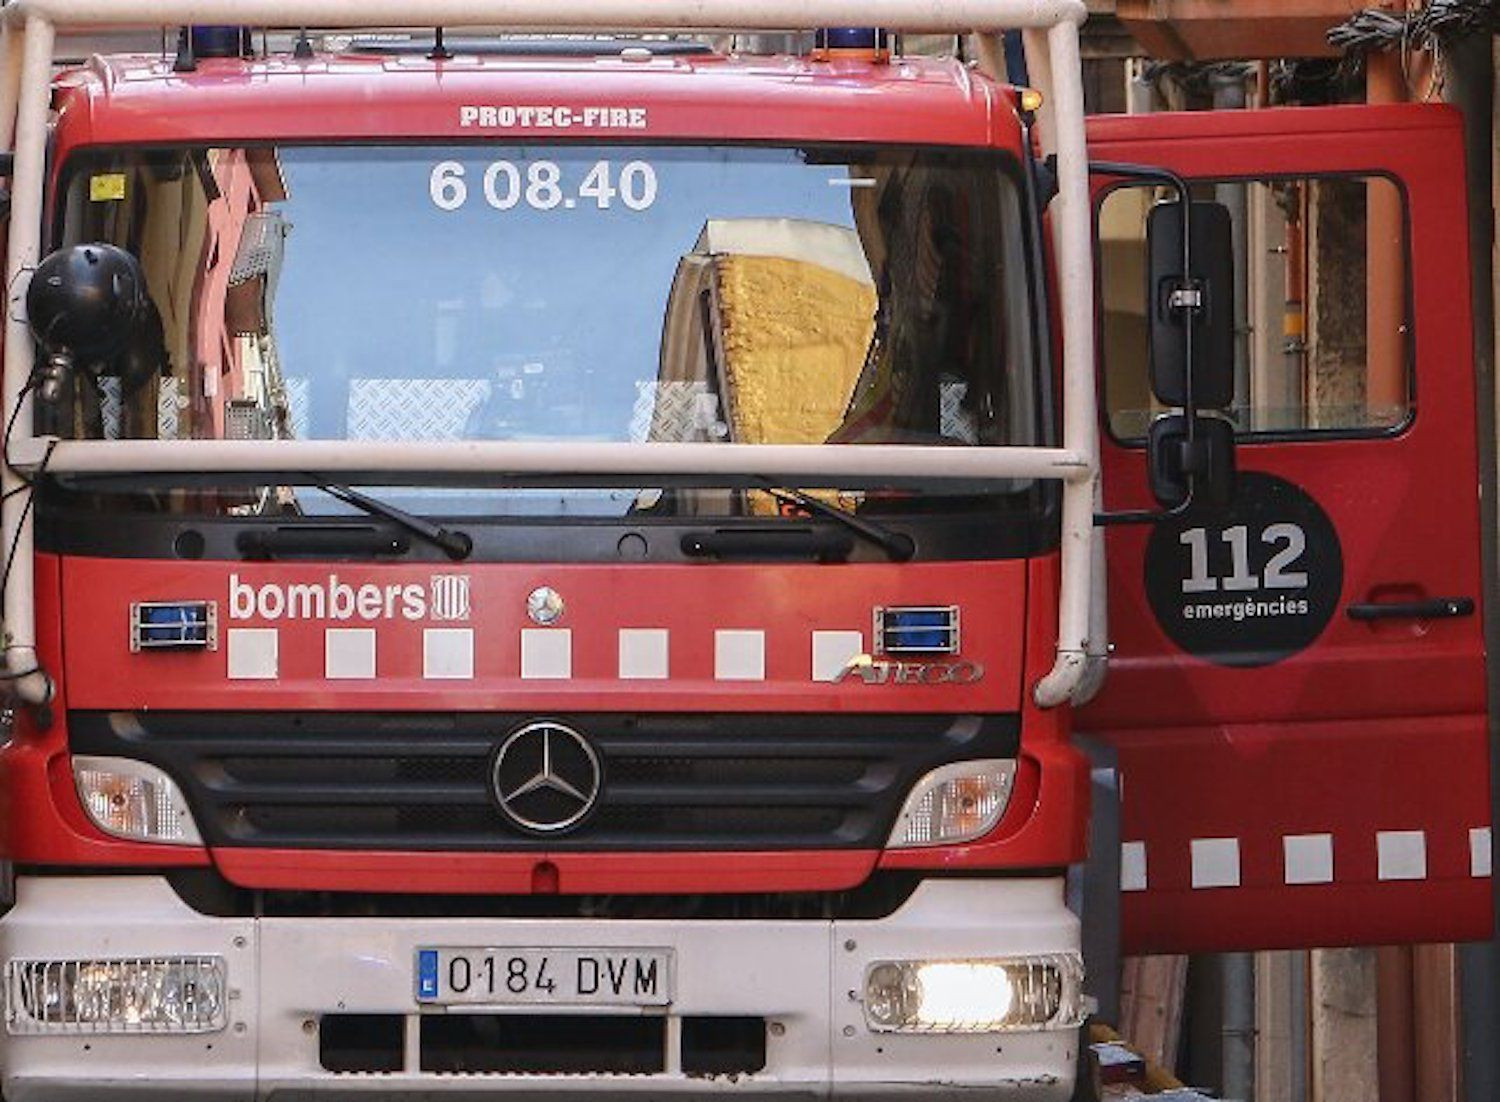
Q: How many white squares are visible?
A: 12